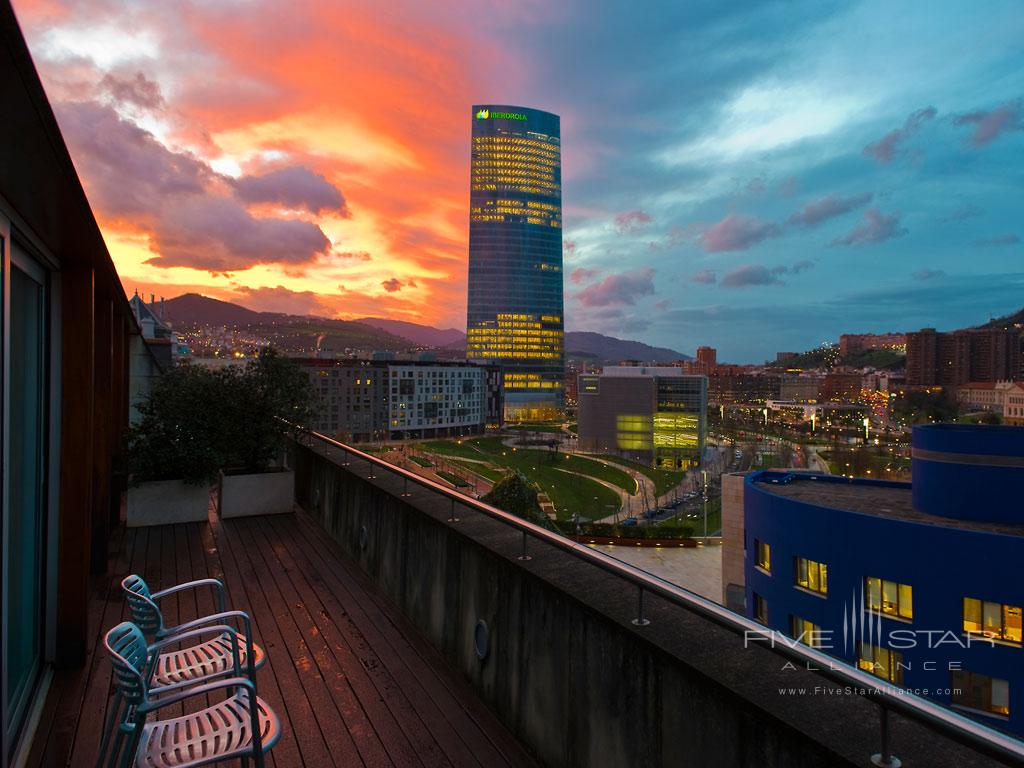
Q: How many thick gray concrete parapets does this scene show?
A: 1